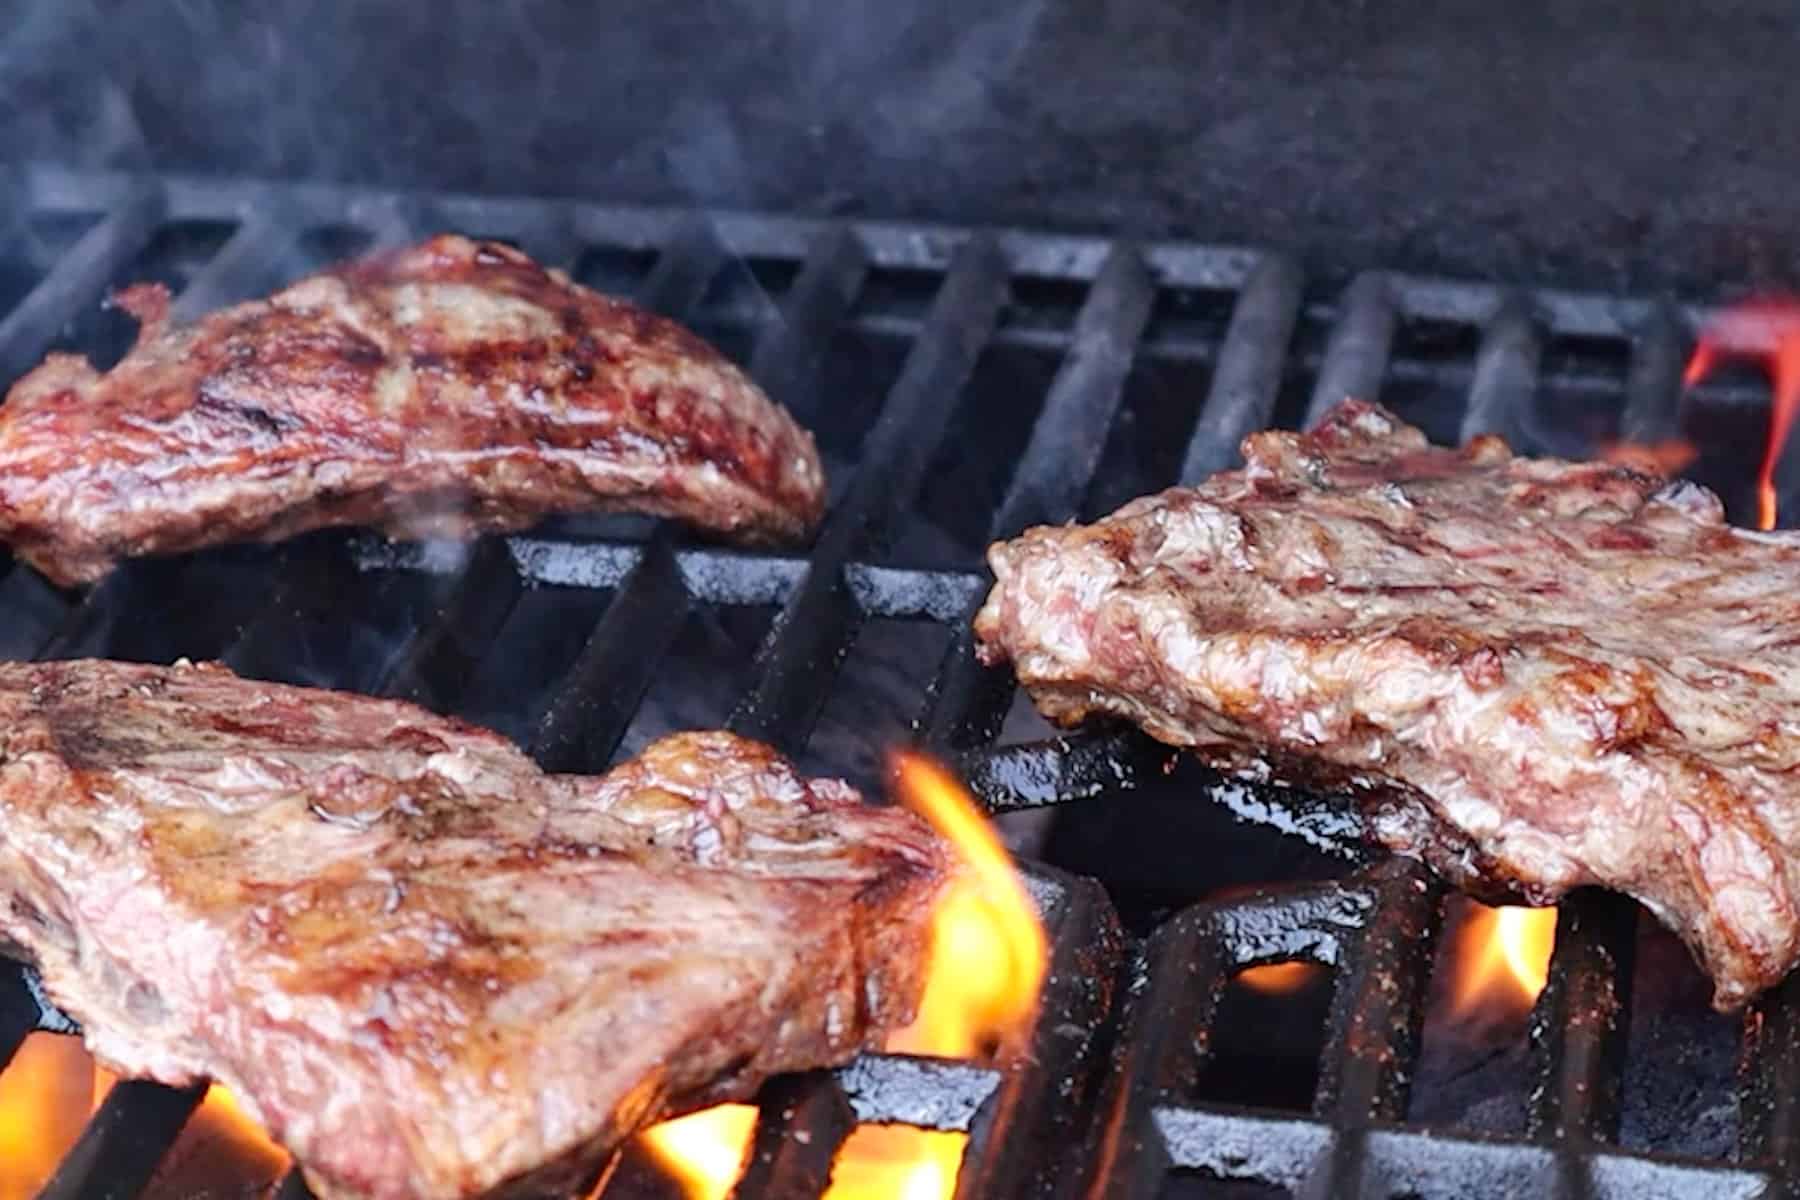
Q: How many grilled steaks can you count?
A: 3